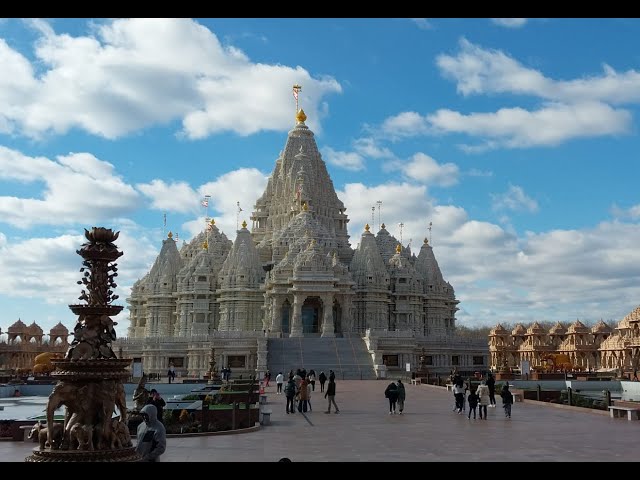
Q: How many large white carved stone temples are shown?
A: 1